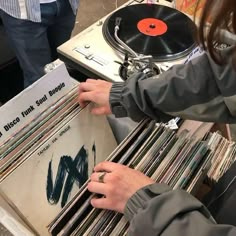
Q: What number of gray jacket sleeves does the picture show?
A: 2